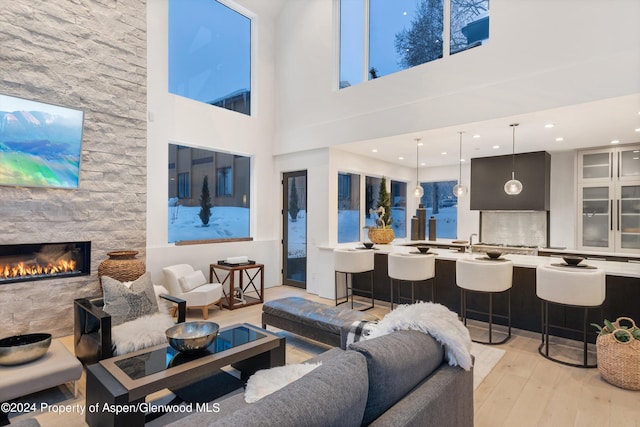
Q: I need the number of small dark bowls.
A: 4